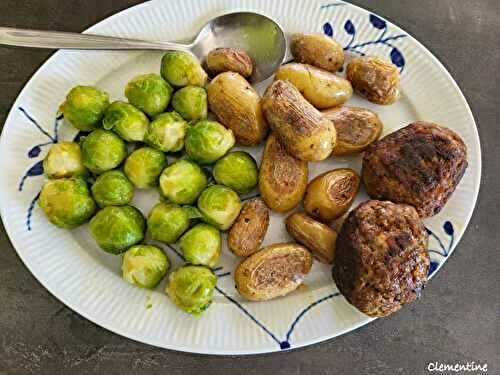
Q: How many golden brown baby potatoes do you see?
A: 12